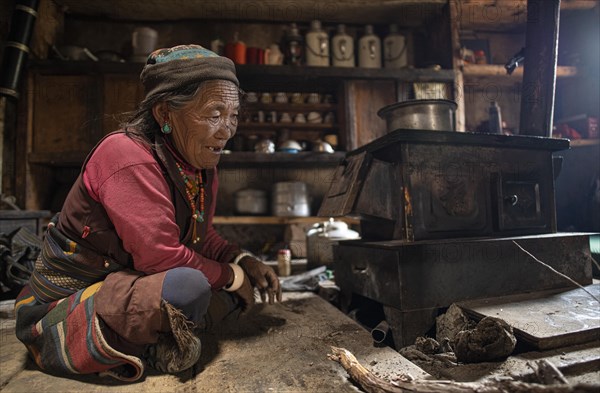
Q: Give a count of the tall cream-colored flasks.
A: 4